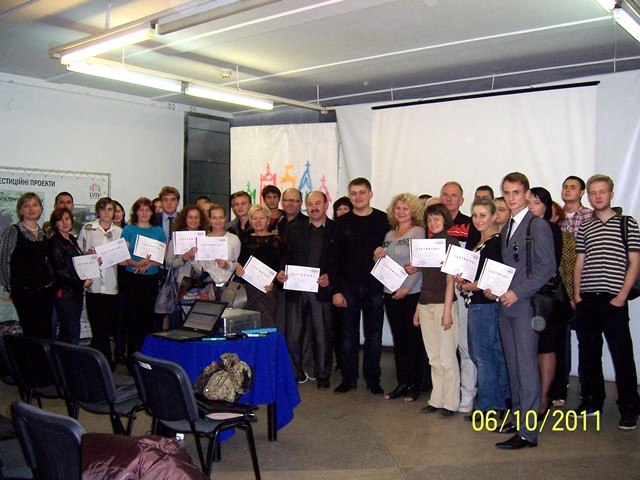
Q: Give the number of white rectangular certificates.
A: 11